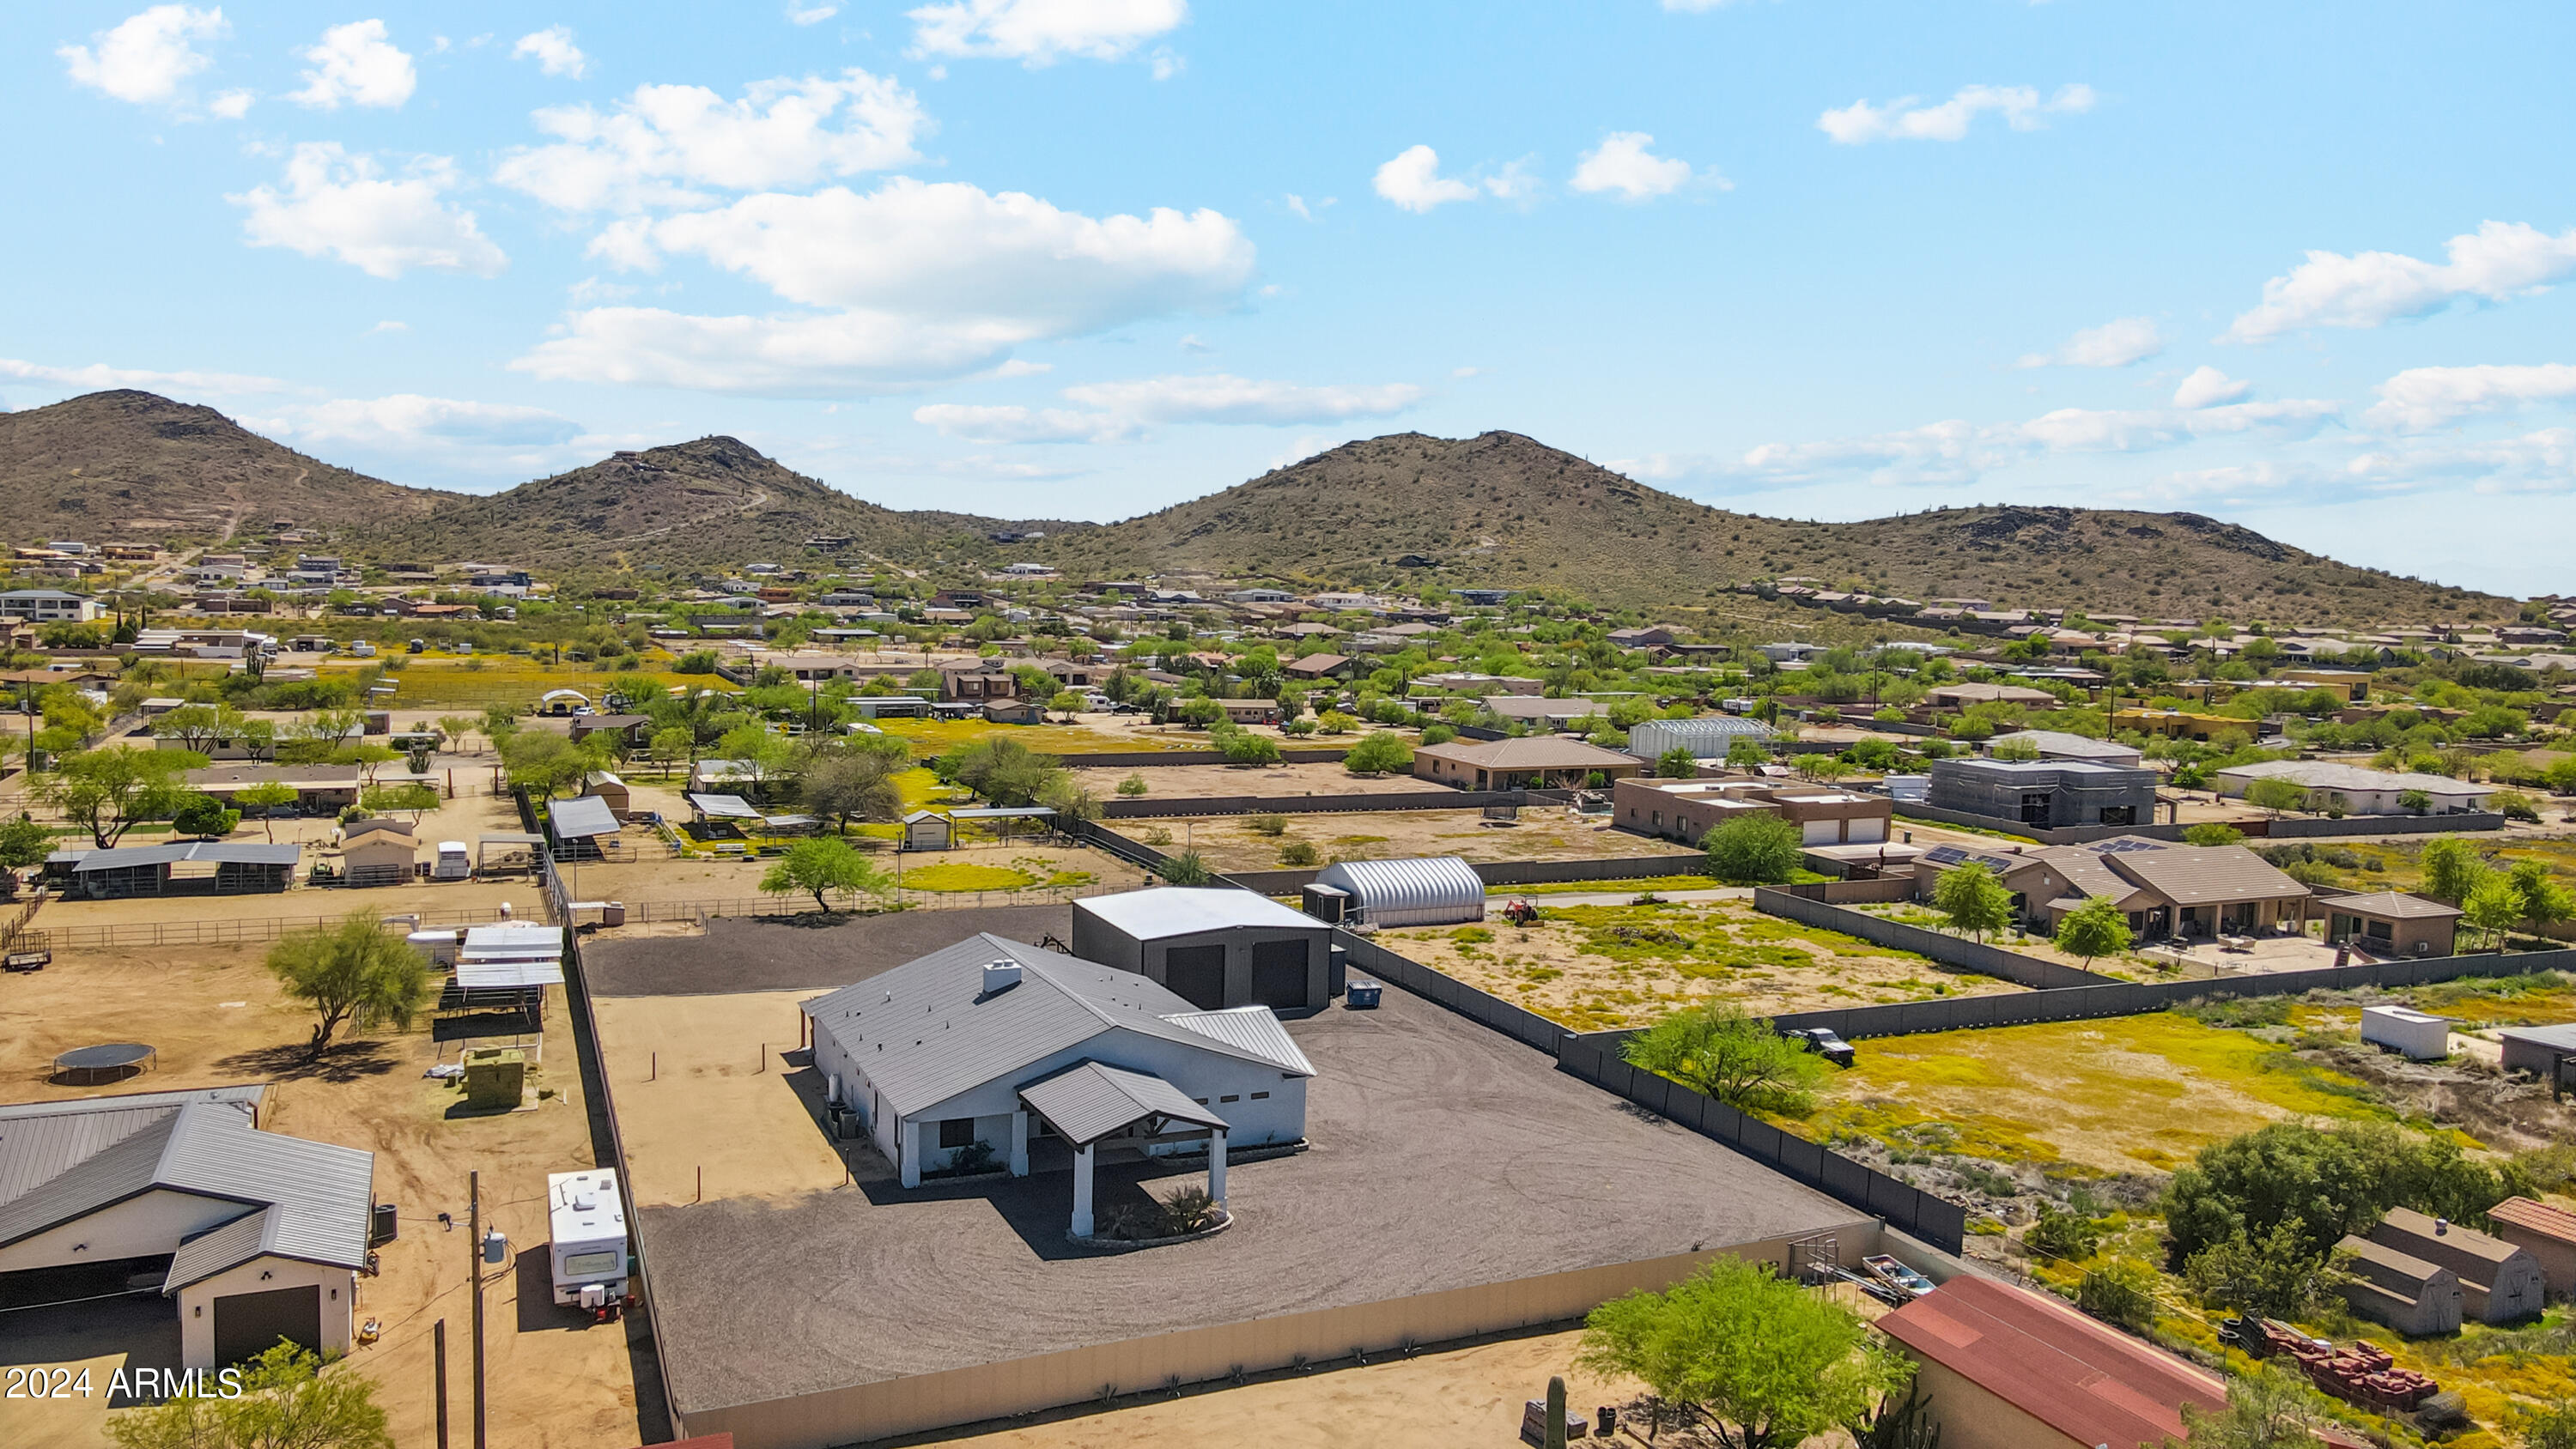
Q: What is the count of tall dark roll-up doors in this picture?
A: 2